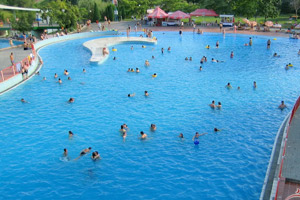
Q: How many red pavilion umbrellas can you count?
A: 3